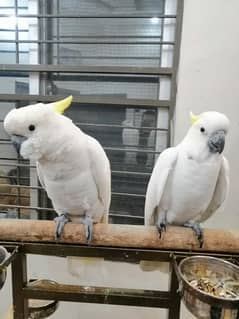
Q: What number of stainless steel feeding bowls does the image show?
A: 2